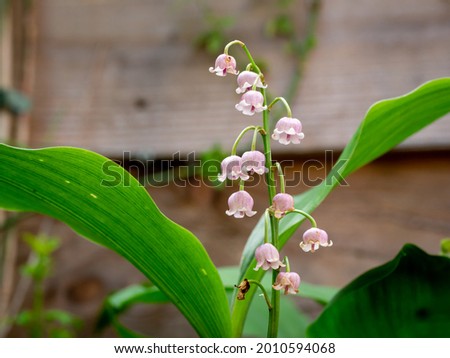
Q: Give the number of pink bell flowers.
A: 11